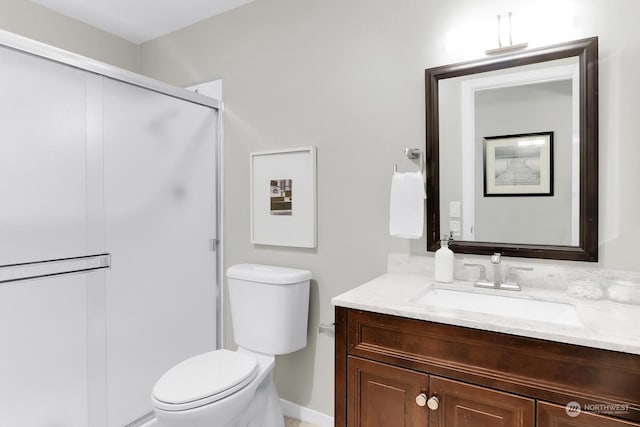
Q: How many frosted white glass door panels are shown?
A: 2